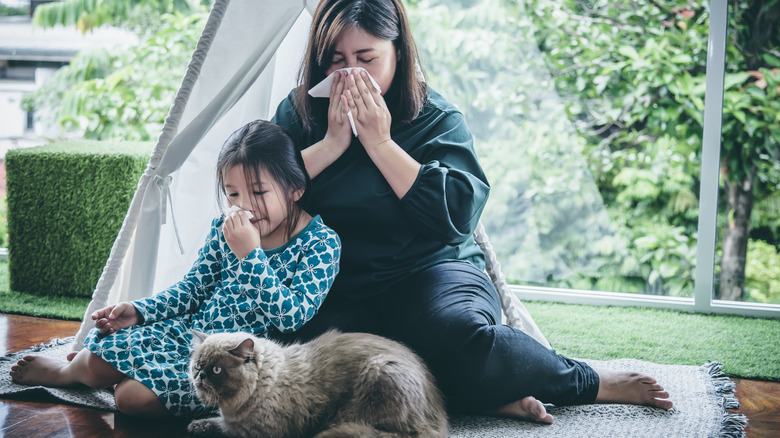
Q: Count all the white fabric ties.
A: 1